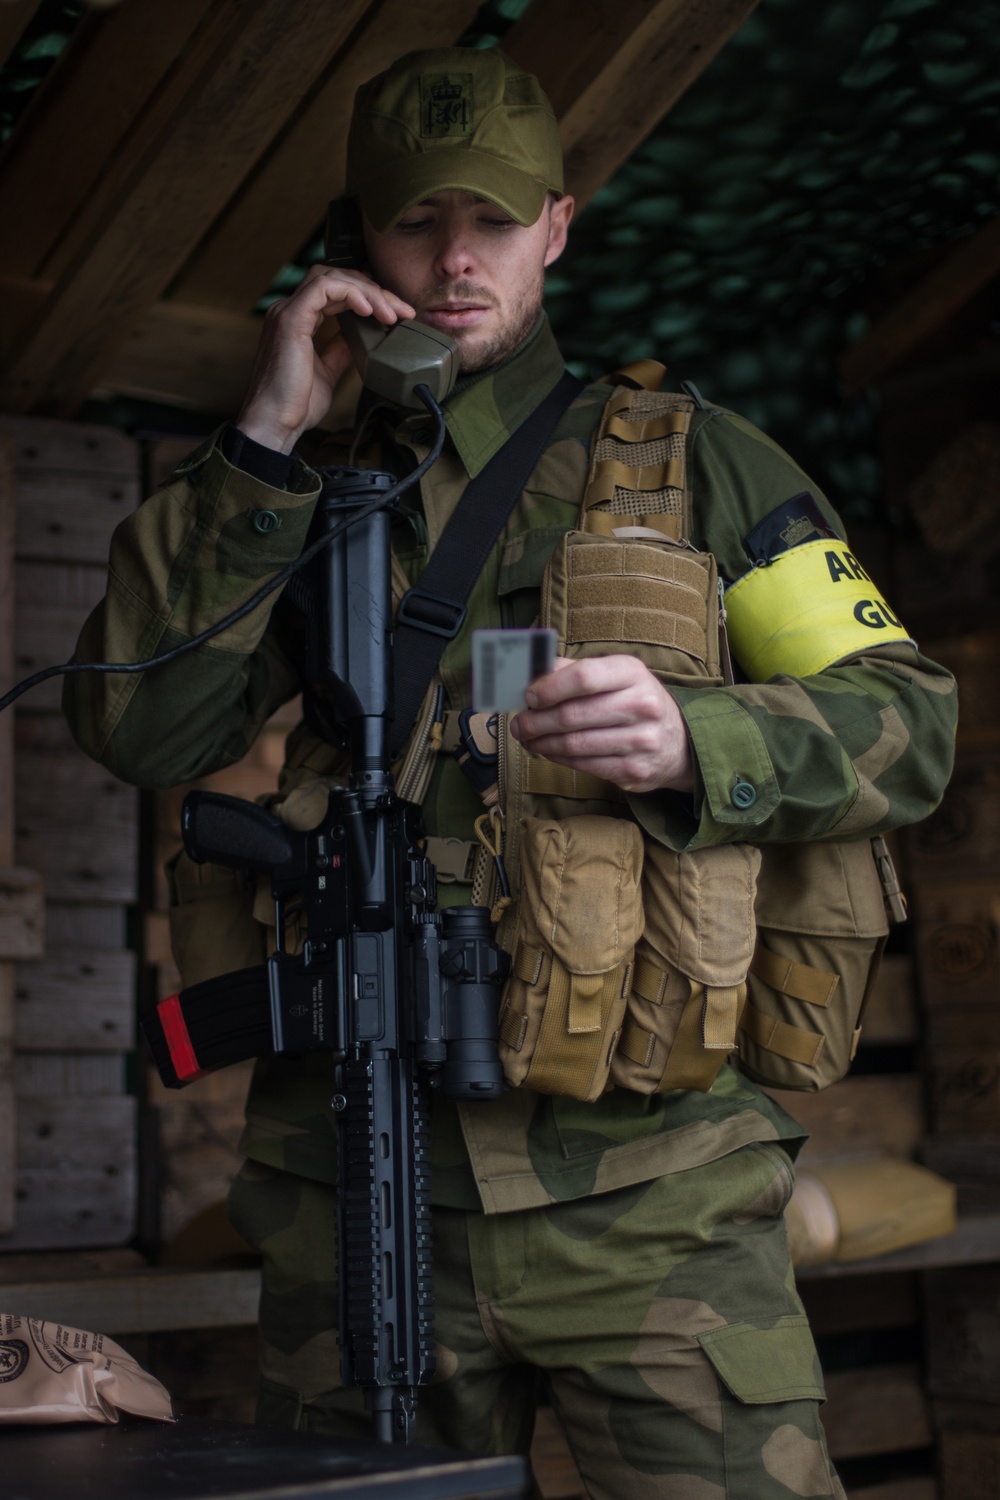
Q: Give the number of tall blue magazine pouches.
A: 0